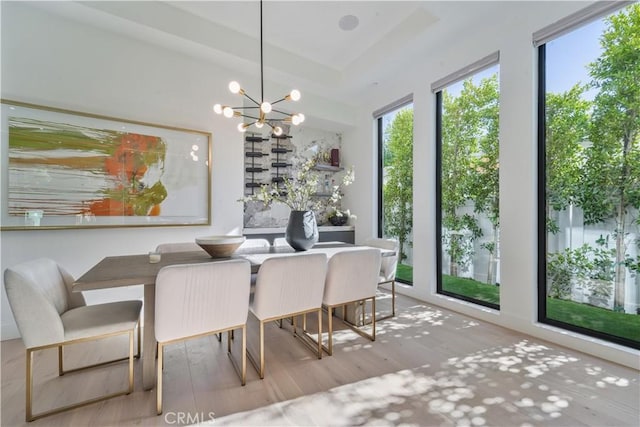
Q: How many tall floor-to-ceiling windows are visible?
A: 3